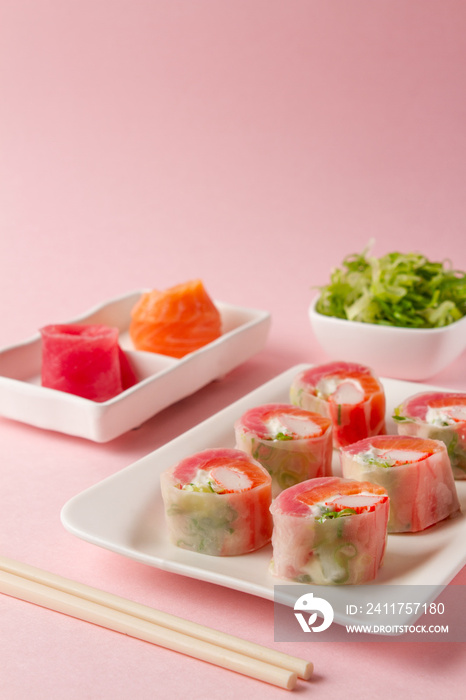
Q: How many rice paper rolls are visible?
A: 6